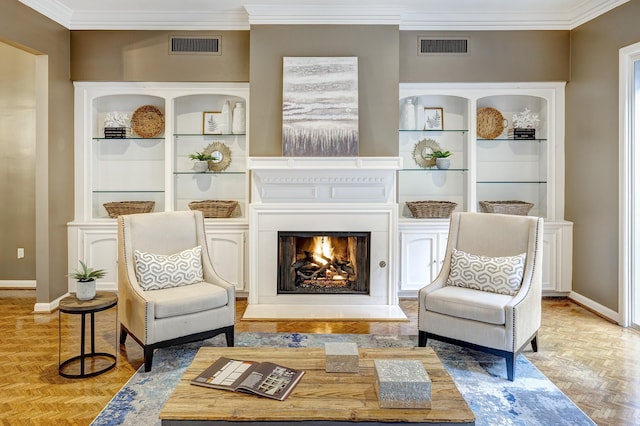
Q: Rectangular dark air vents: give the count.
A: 2